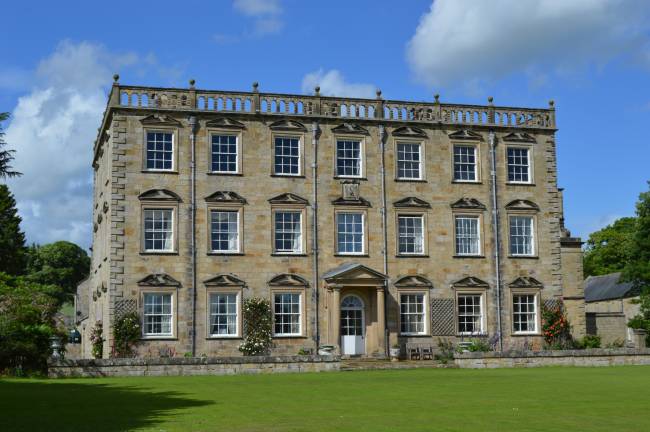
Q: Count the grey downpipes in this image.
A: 4